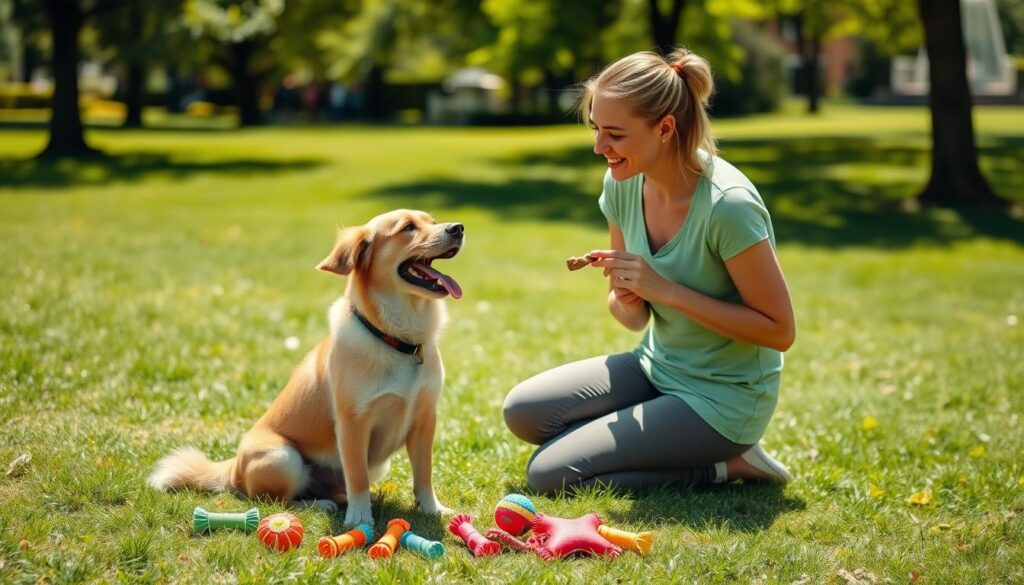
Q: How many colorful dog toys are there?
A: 9